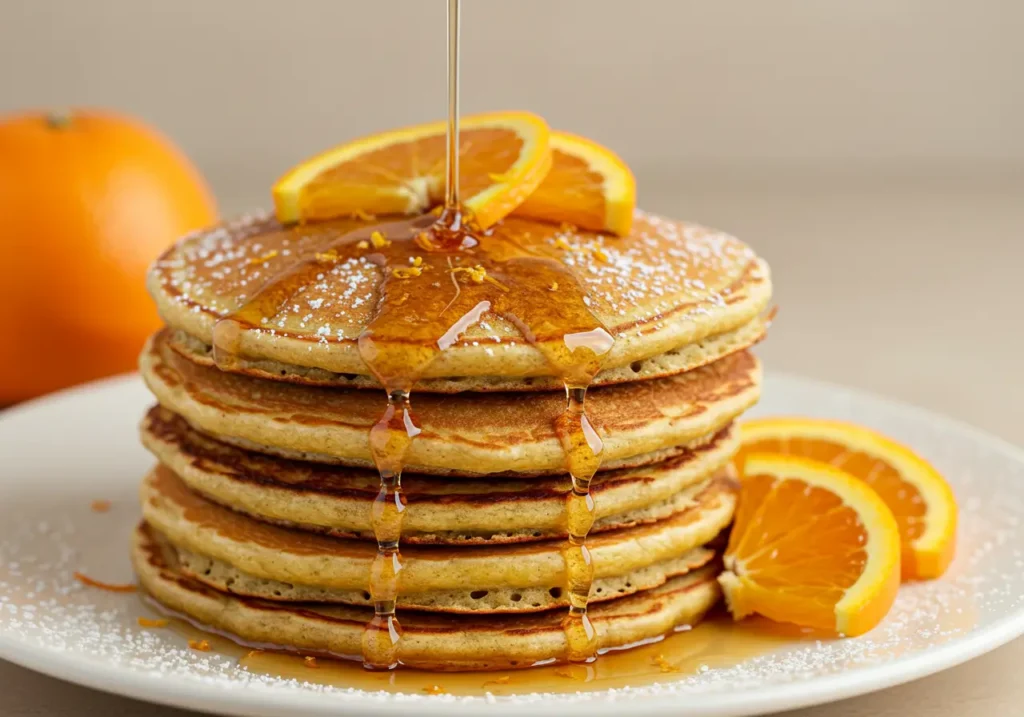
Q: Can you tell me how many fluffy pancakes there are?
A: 5